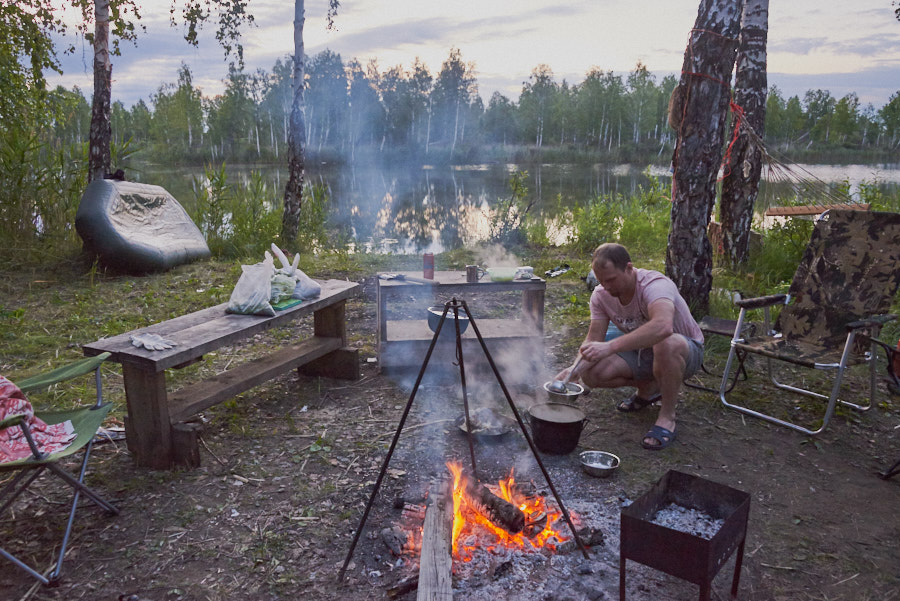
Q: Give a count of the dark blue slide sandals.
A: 2